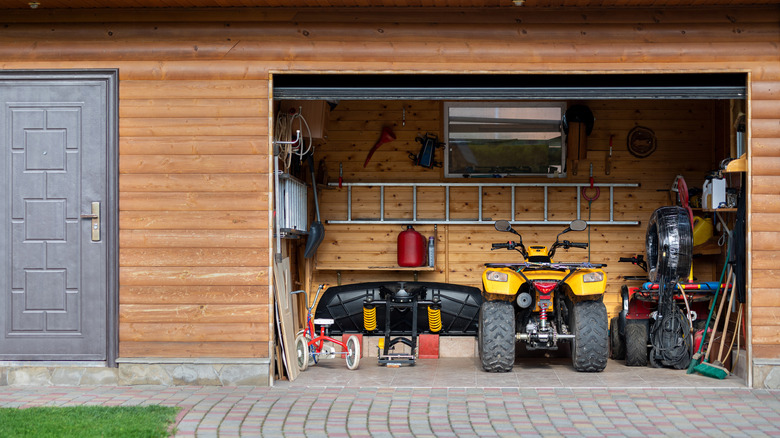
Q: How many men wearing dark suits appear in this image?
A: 0